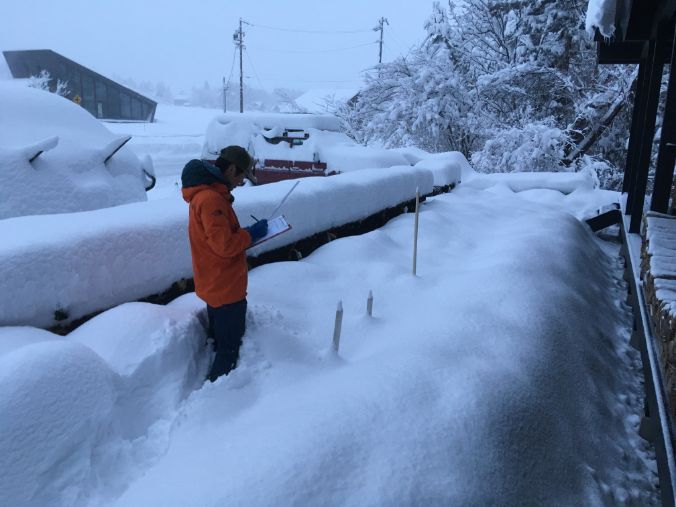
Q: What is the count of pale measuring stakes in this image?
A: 3